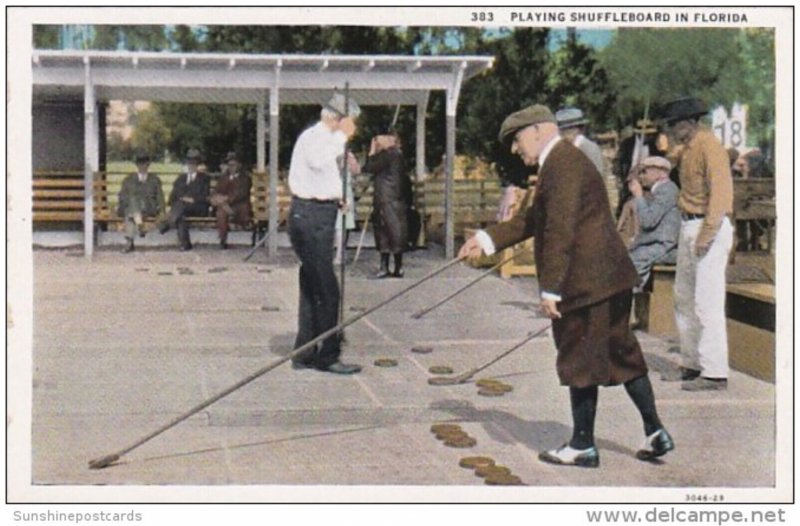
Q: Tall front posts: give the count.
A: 3